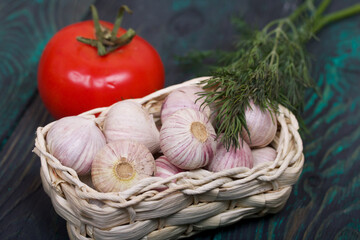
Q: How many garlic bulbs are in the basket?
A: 9